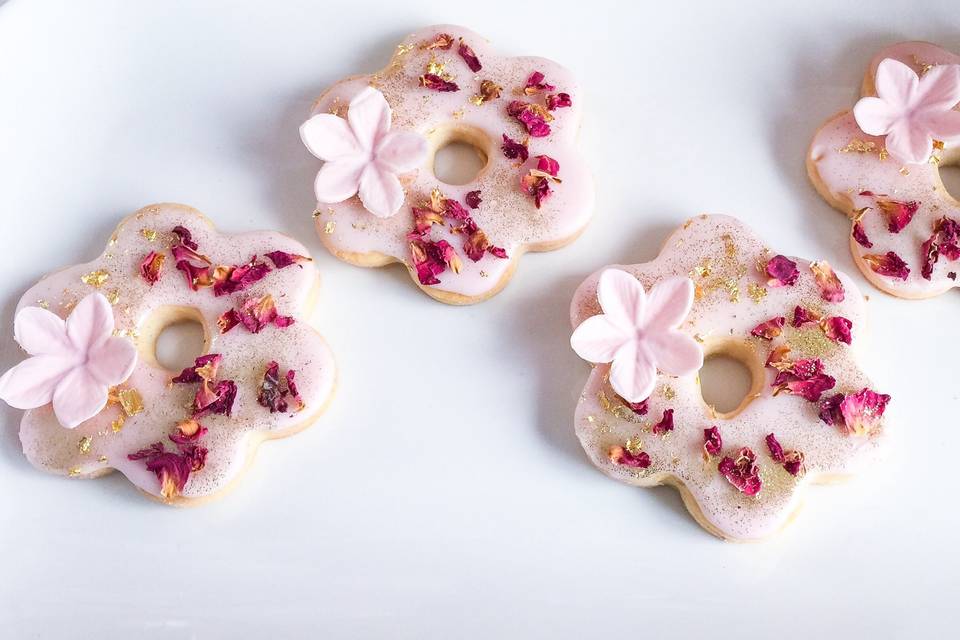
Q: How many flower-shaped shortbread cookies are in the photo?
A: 4